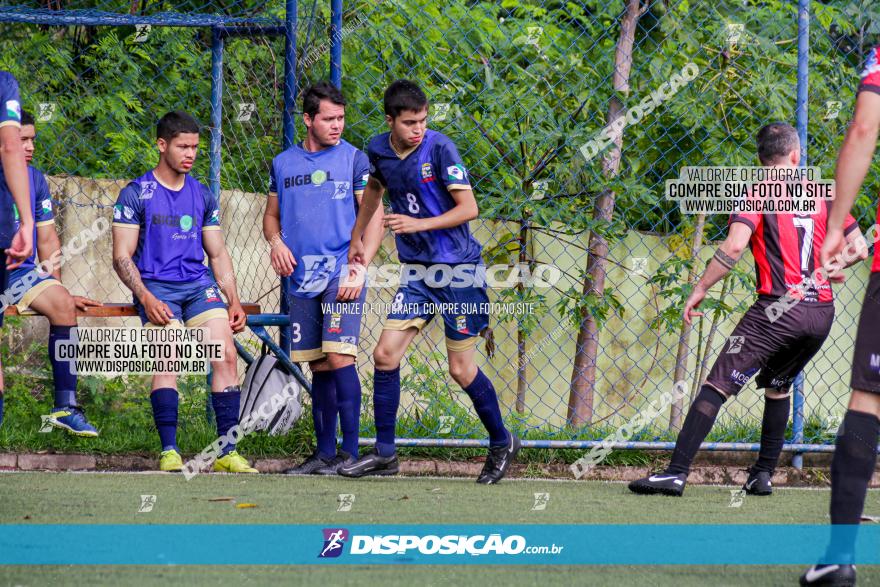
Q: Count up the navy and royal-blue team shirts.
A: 5